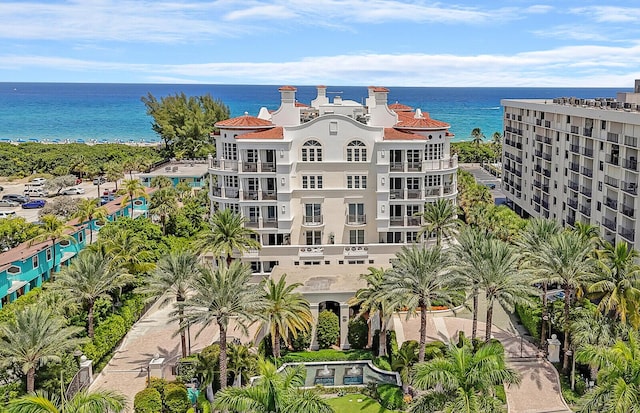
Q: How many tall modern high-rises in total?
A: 1